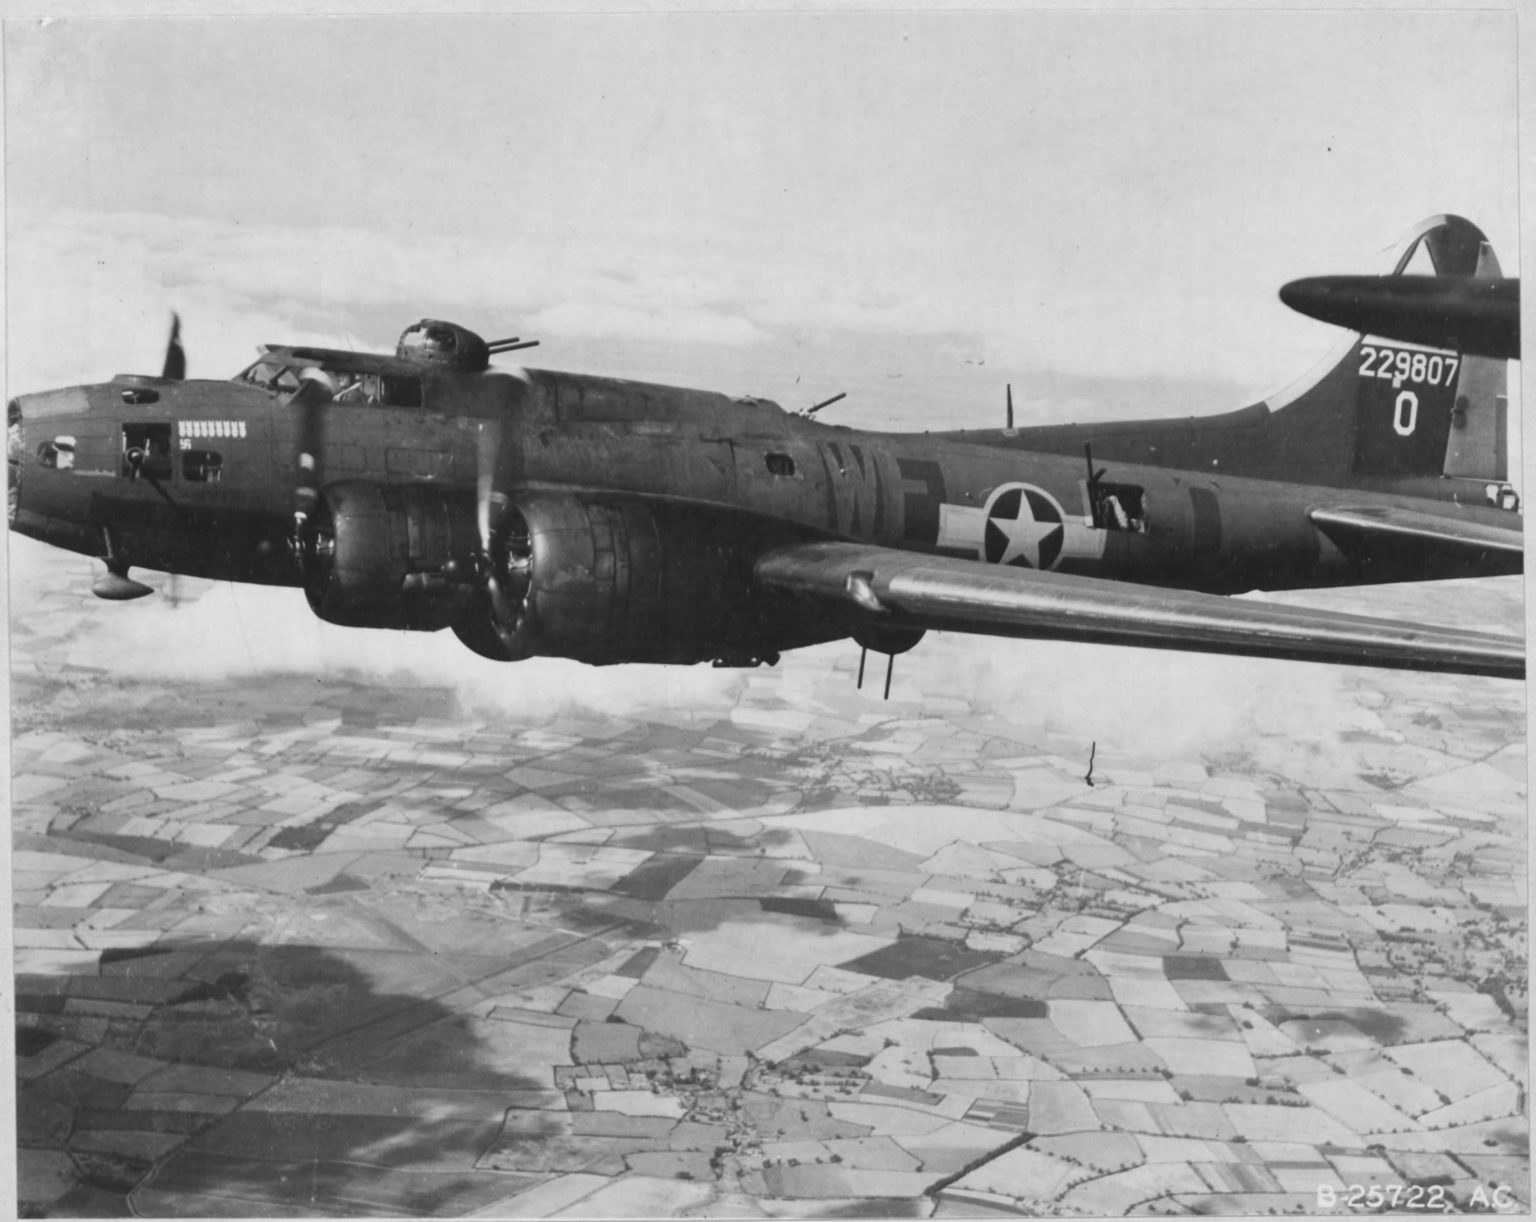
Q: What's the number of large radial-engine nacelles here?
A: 2